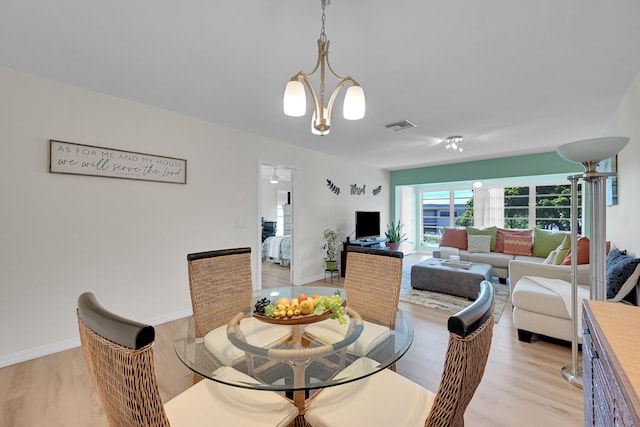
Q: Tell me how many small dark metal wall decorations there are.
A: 3